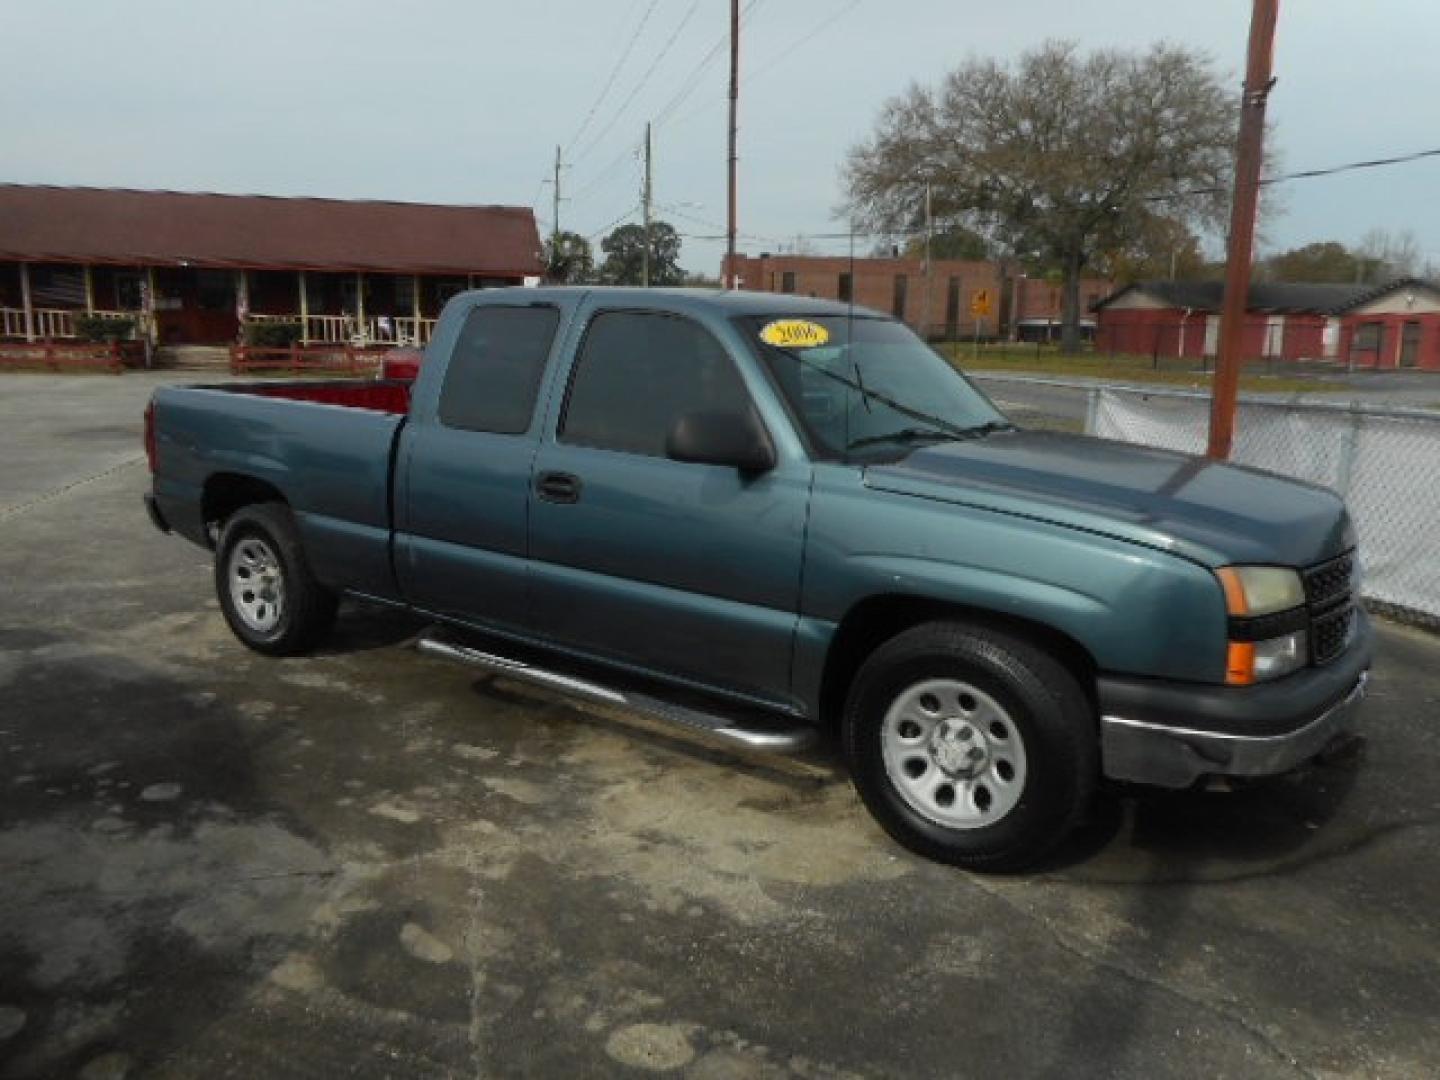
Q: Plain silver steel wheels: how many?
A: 2